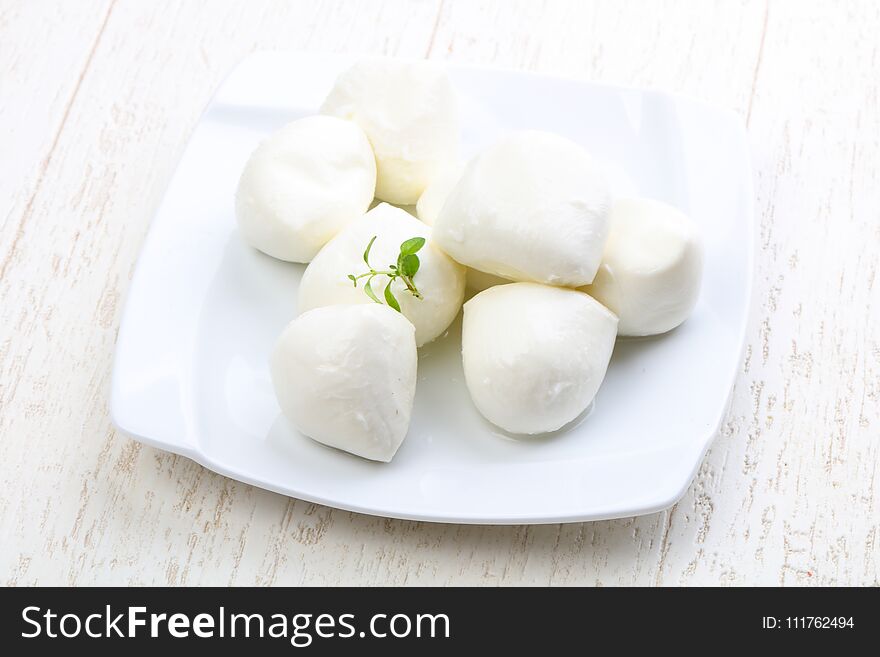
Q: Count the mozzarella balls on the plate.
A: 8